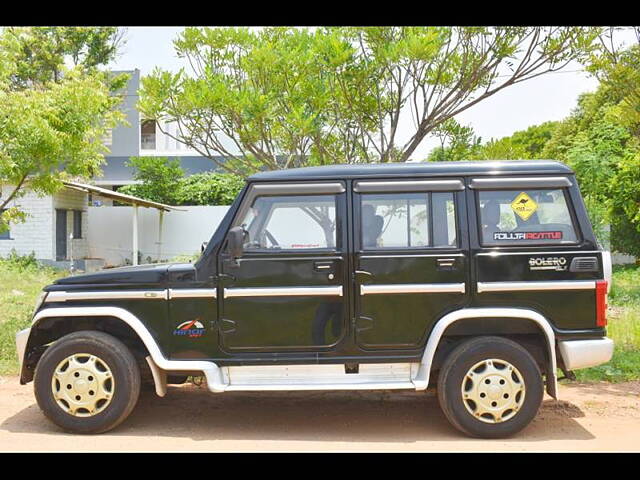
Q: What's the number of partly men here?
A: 0